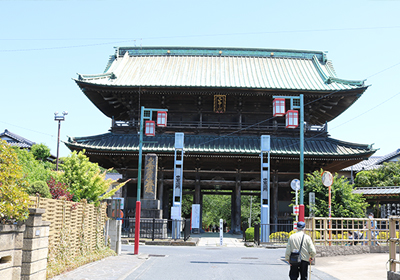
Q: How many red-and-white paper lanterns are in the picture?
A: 4